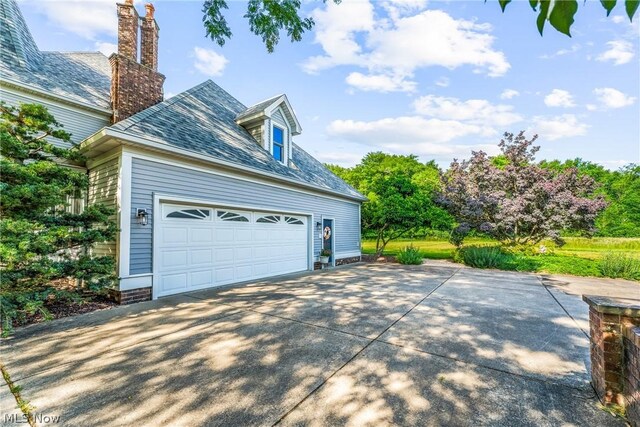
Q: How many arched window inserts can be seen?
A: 4